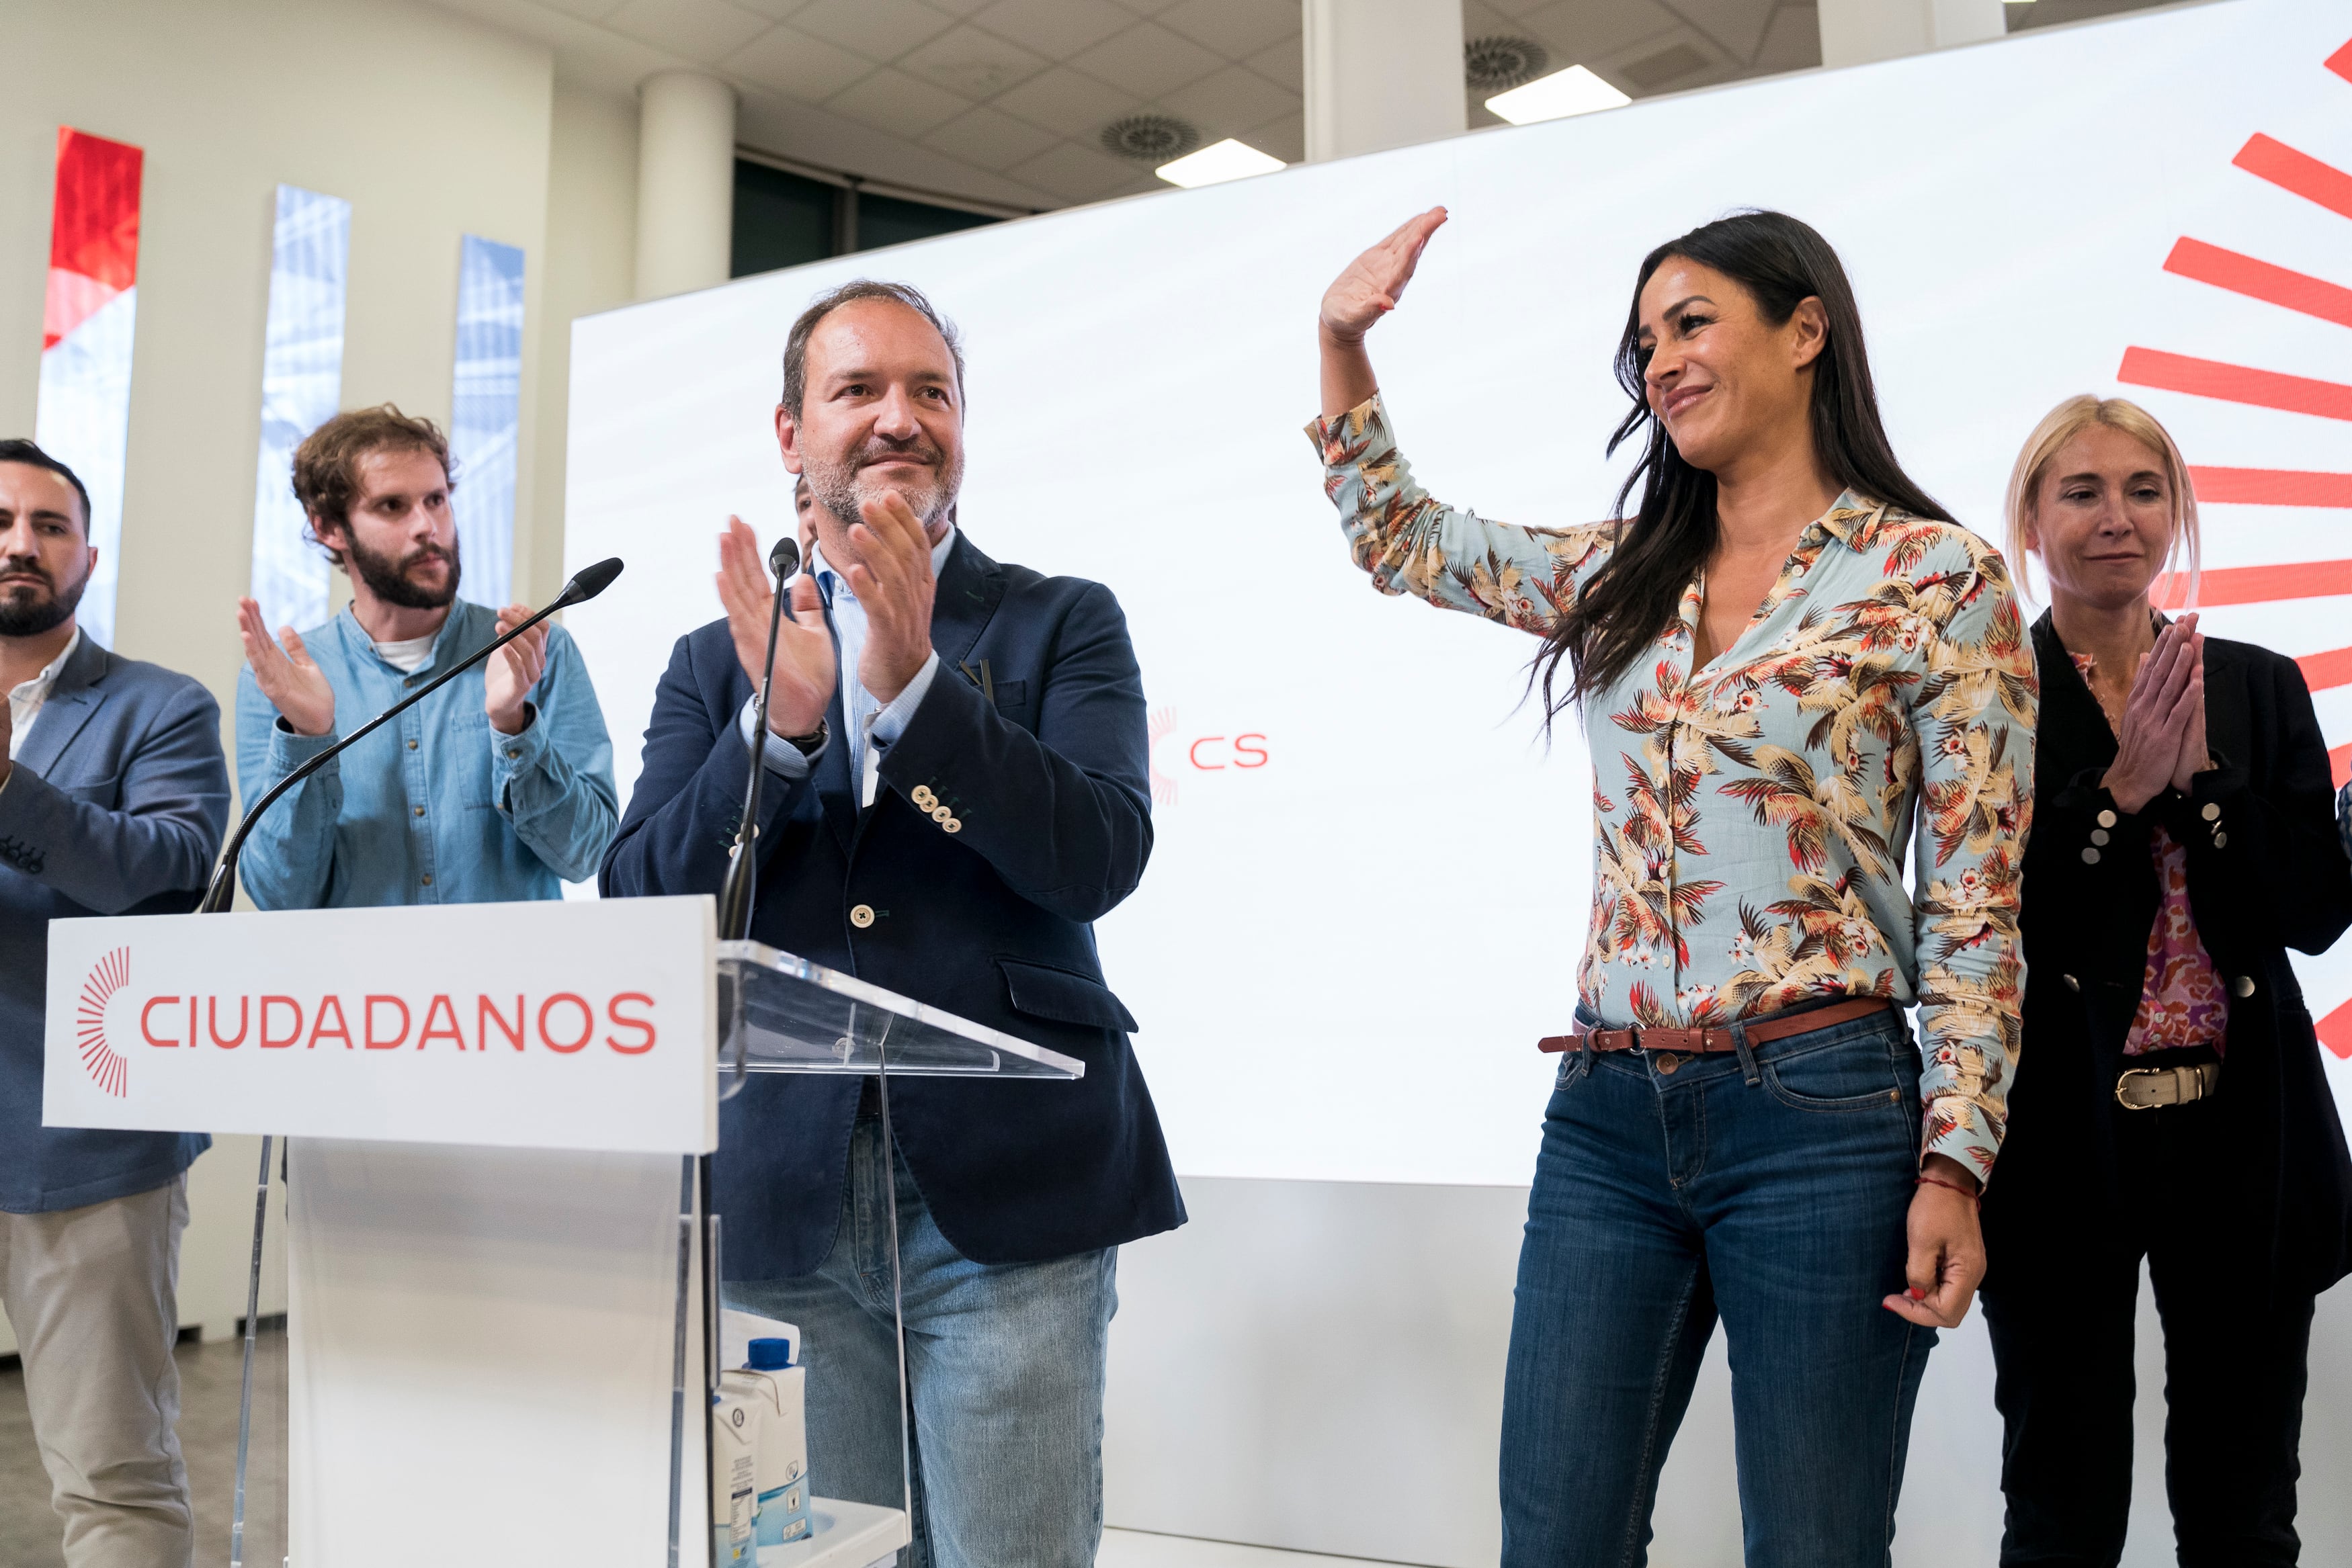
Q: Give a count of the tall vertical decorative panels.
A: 3